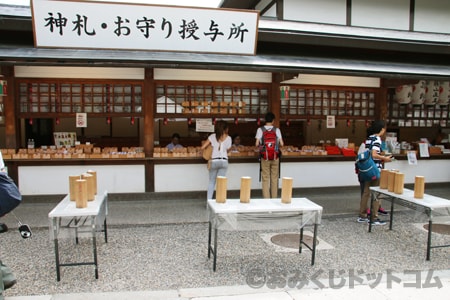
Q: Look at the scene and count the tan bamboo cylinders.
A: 11